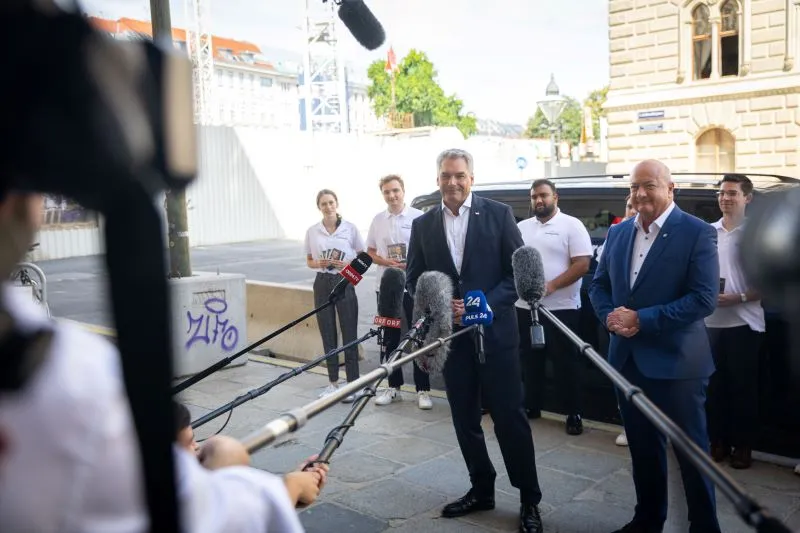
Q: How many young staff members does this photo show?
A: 5